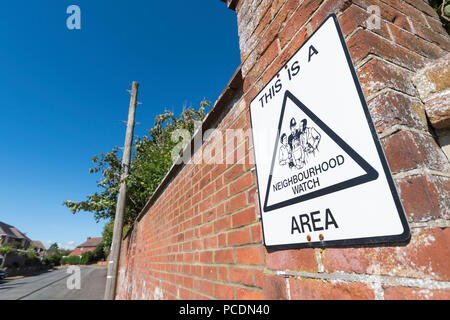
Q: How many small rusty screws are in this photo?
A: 4